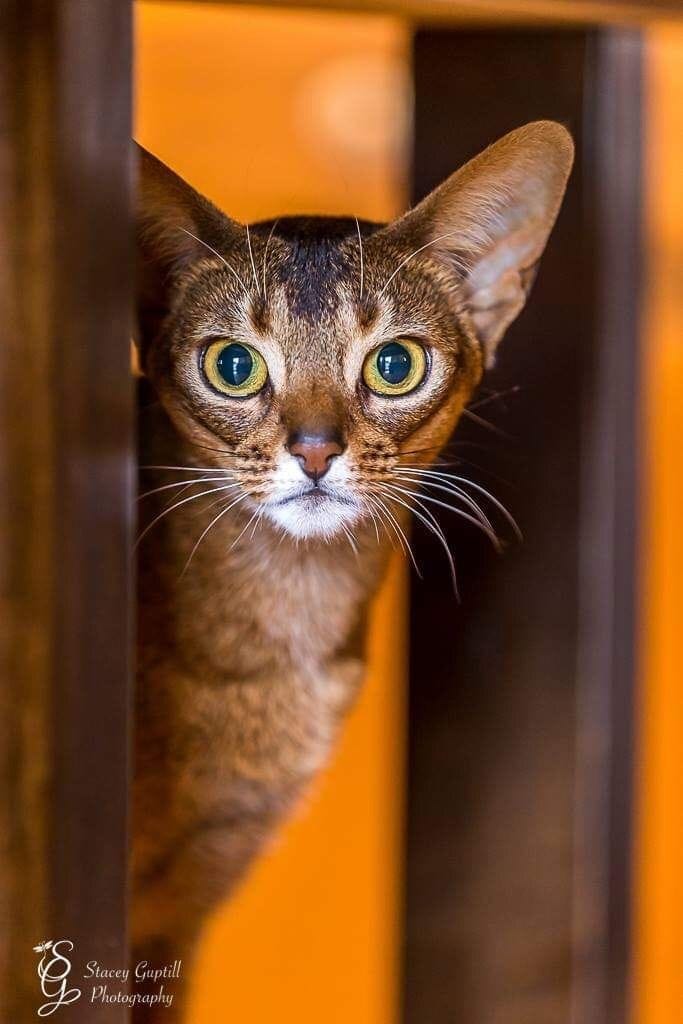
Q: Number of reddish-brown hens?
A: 0